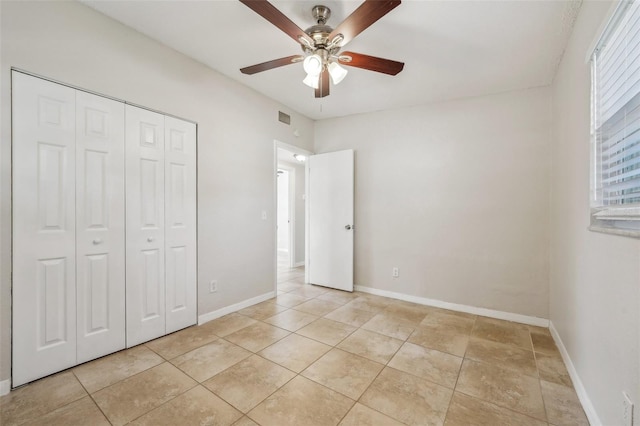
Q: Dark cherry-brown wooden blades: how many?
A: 5